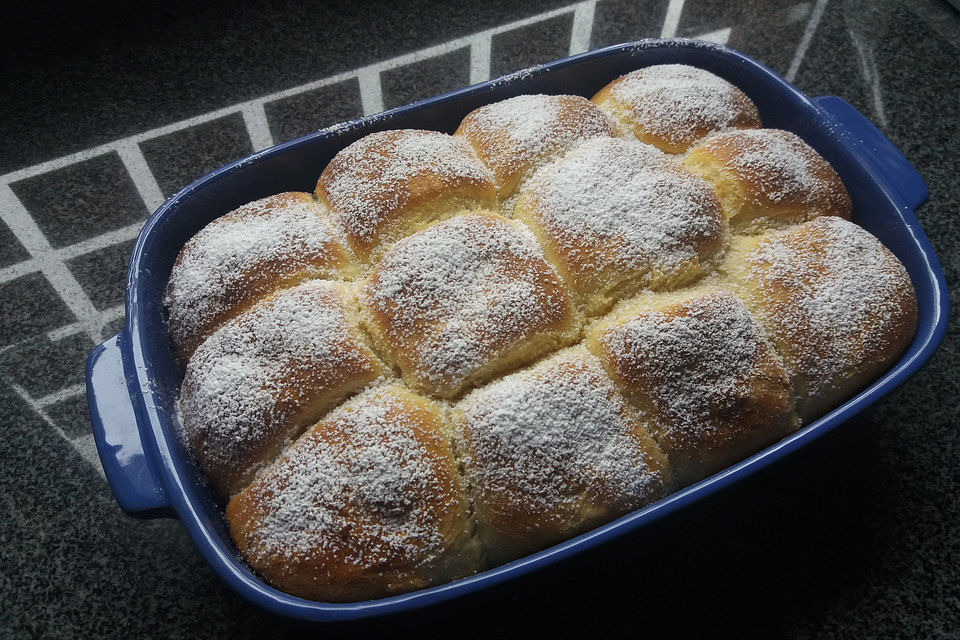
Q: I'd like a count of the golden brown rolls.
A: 12